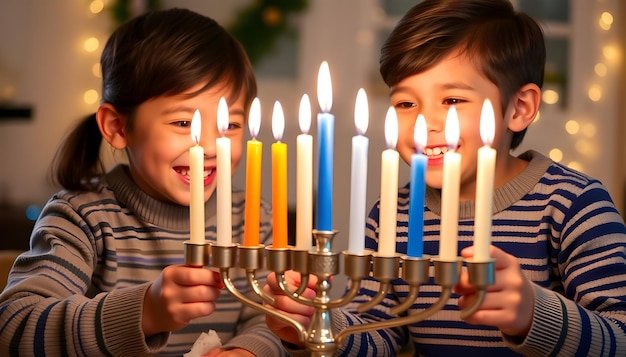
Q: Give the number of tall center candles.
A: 1